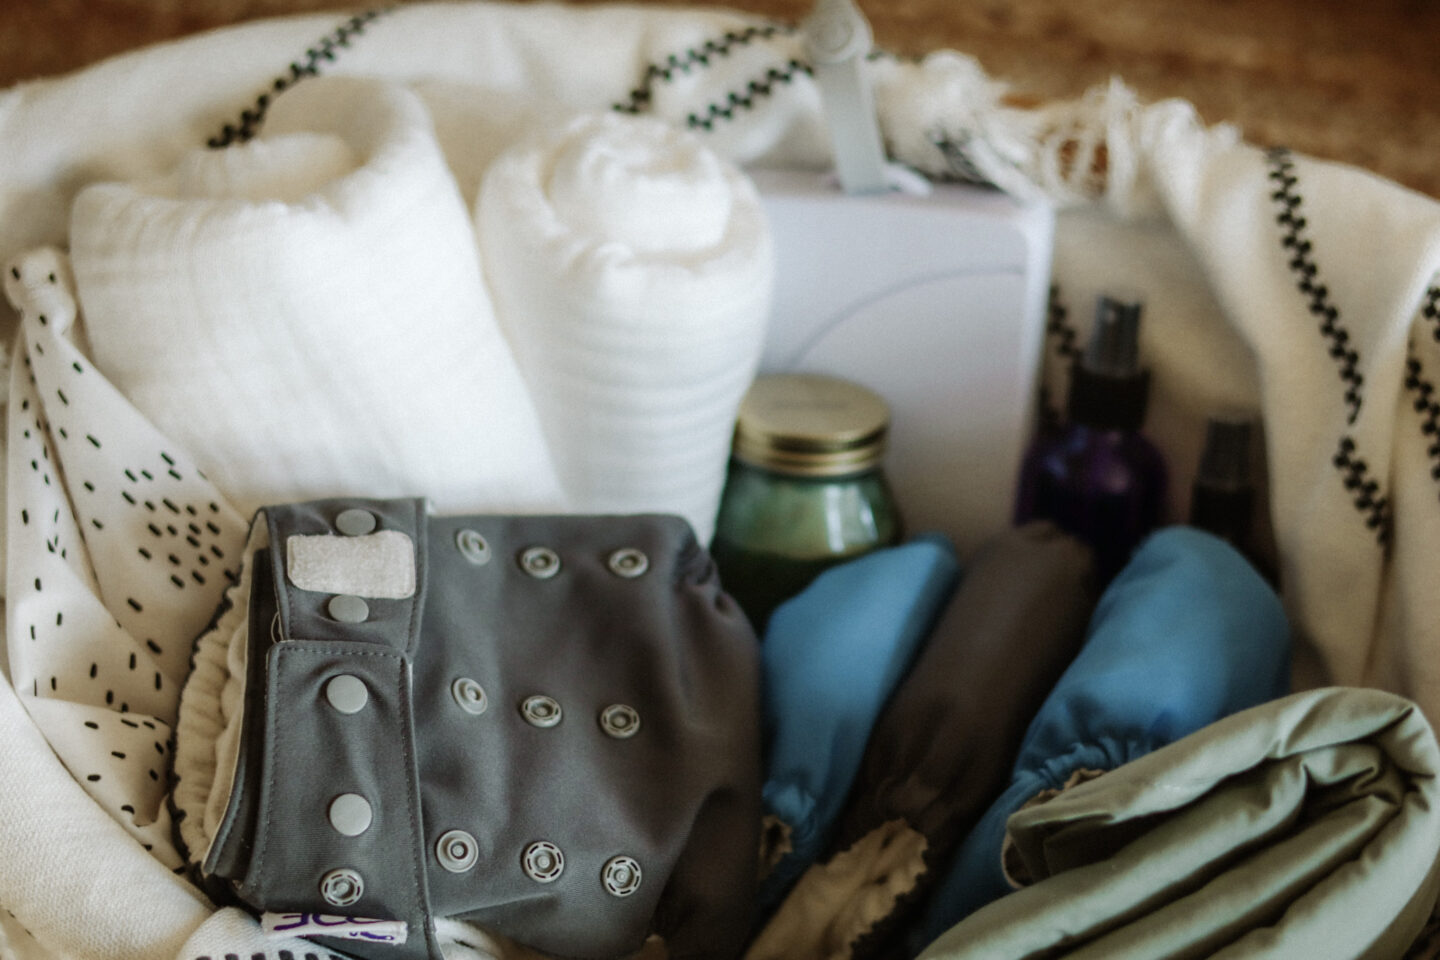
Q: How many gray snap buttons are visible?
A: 14